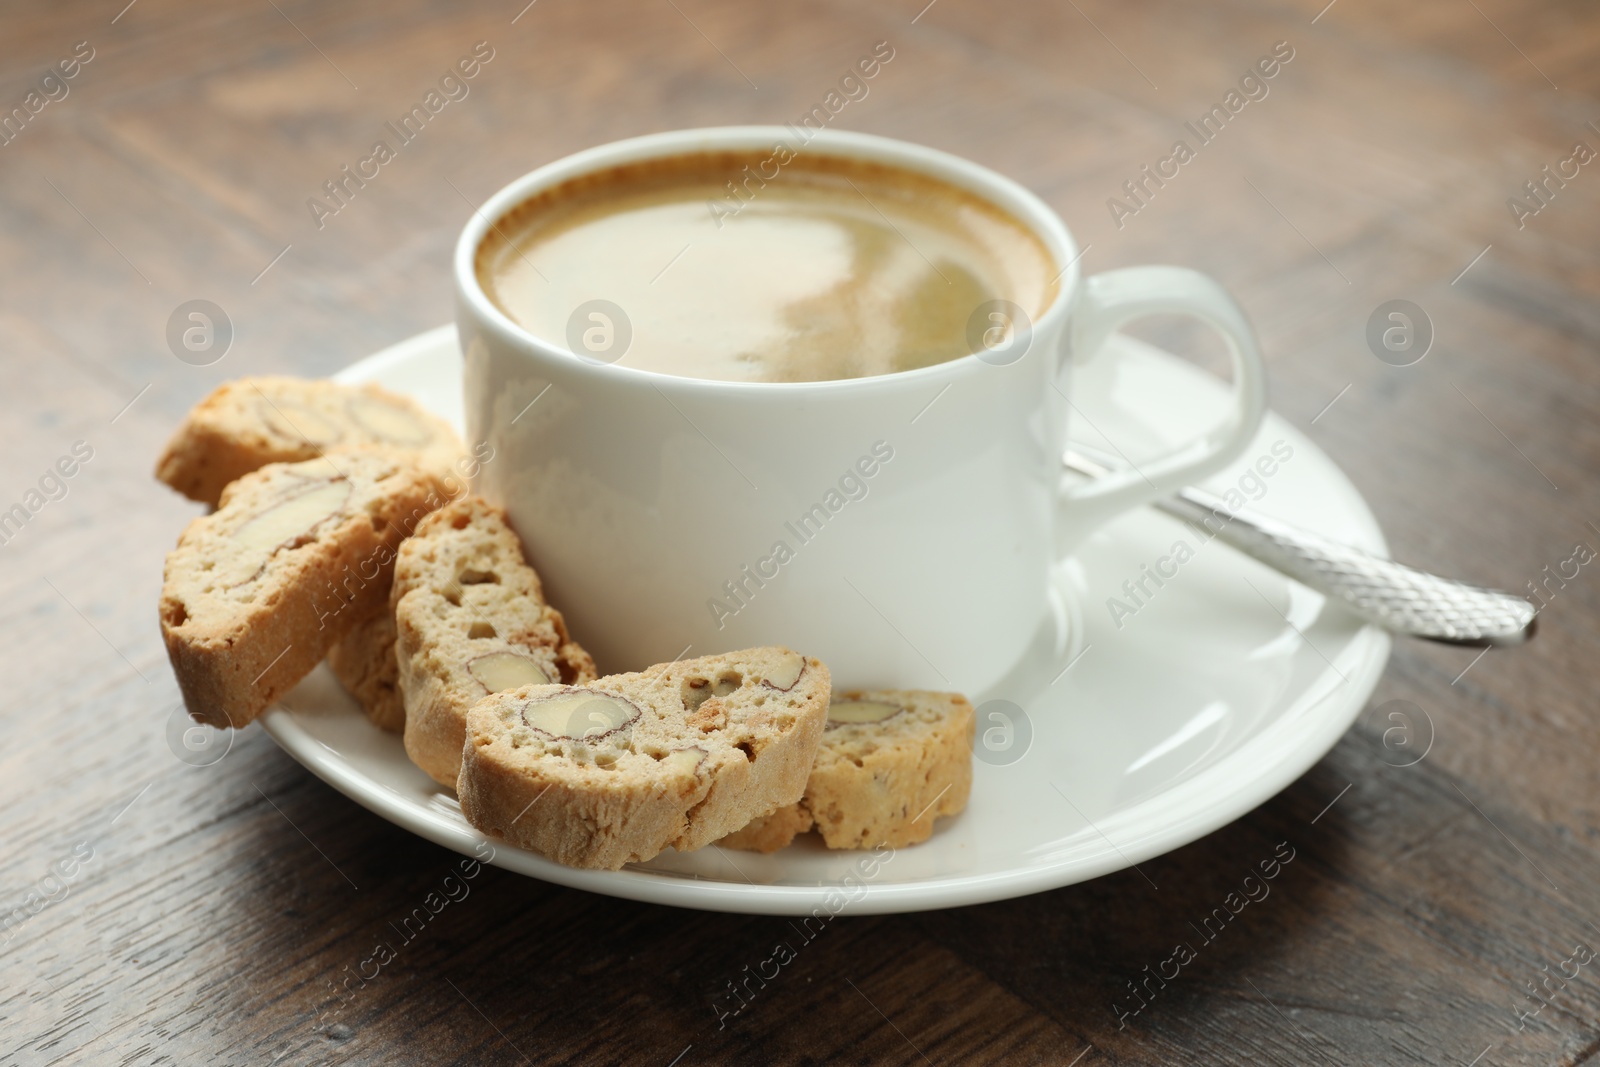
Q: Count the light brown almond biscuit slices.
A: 6